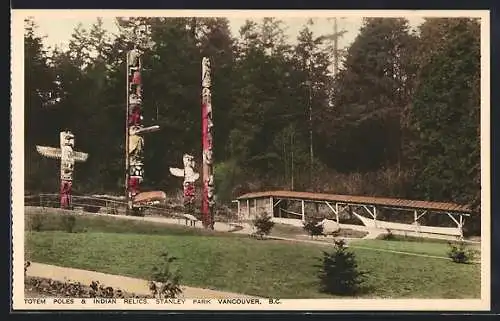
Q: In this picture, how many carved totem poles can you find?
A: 4